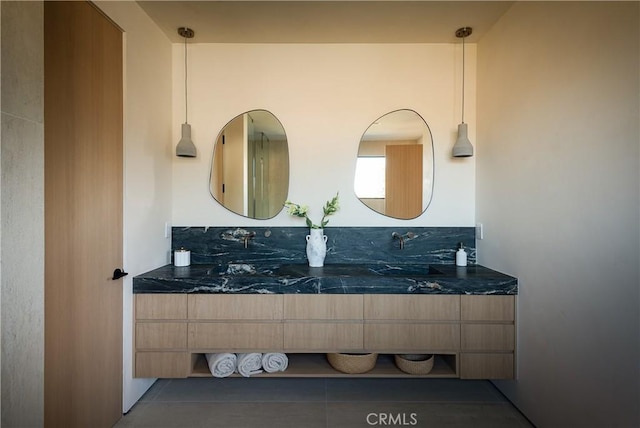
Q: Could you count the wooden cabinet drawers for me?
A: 12